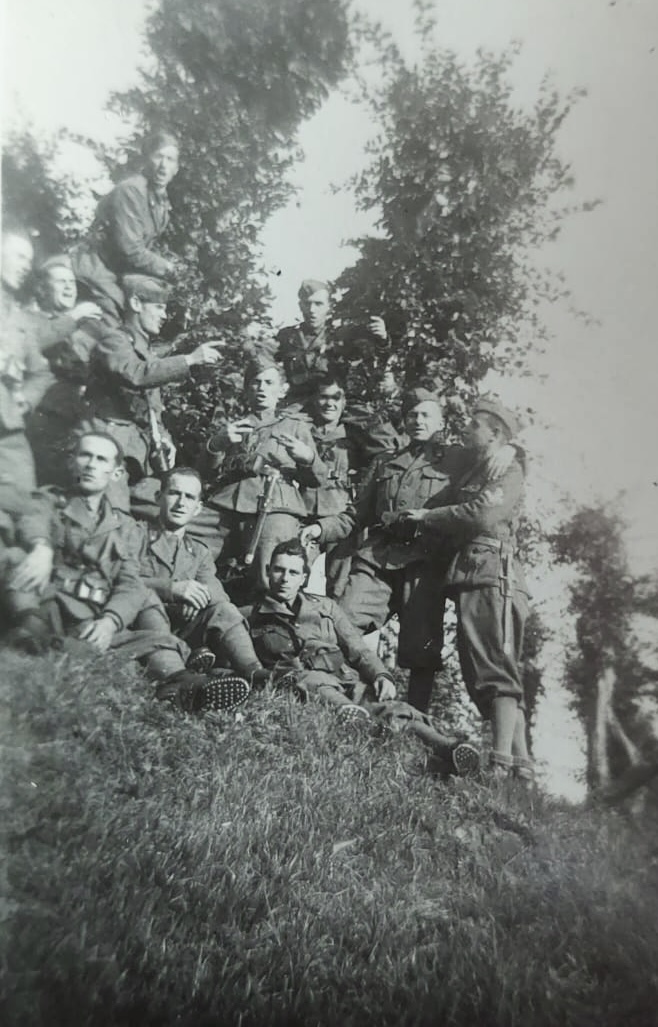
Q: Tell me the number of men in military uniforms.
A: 12